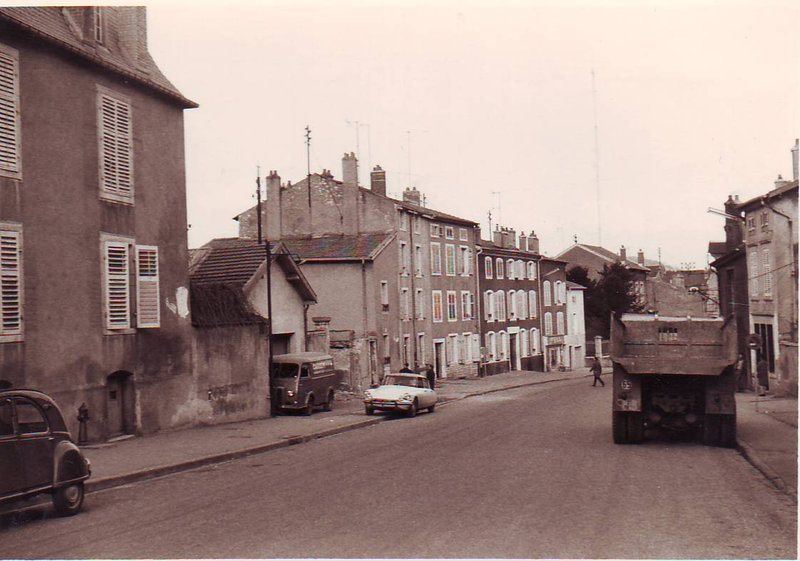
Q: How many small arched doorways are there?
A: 1